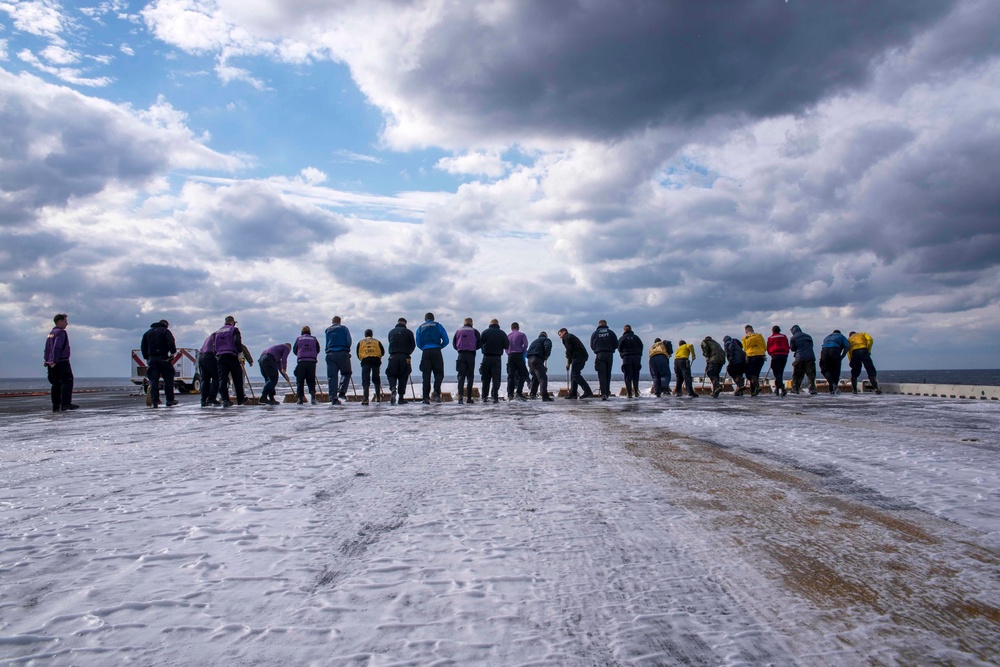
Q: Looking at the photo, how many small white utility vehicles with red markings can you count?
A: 1